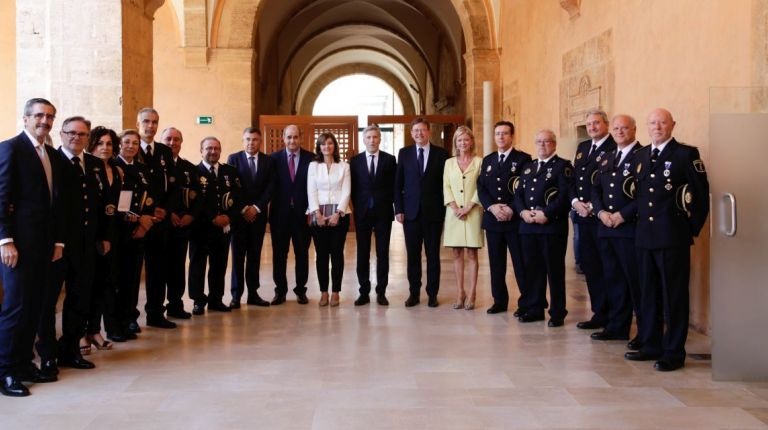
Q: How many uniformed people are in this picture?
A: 10